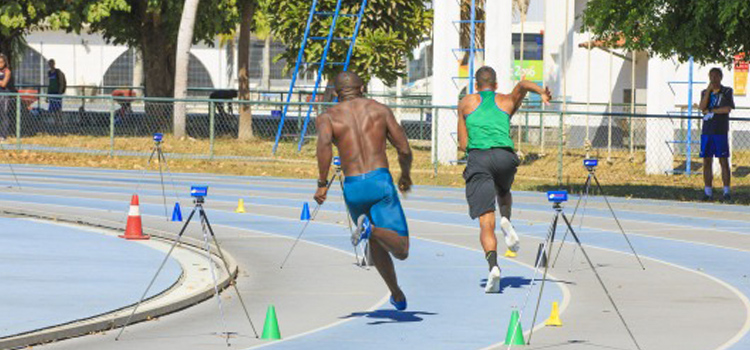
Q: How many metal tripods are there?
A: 5